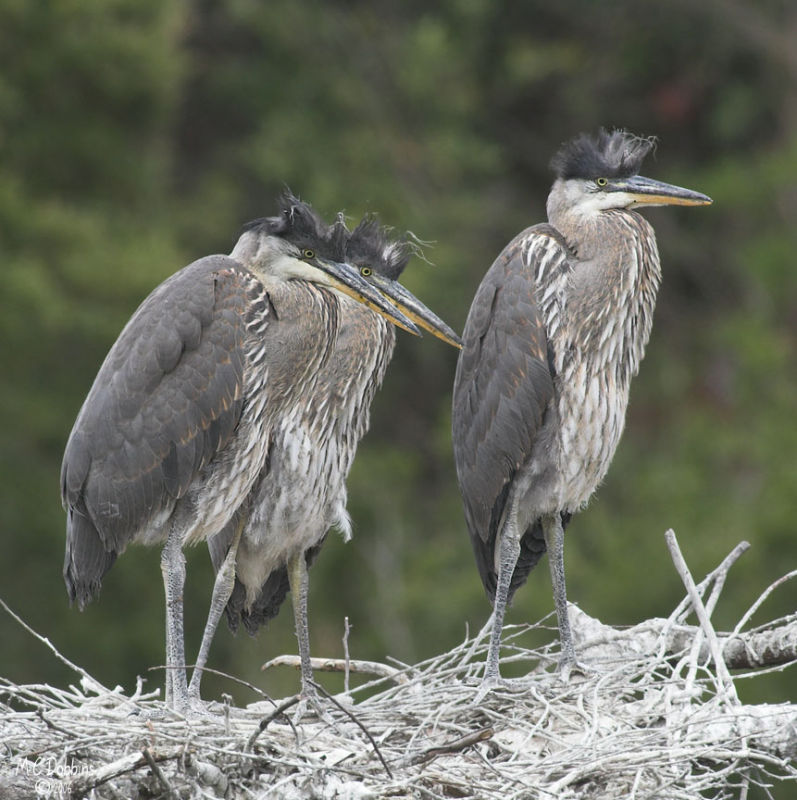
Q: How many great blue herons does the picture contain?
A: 3